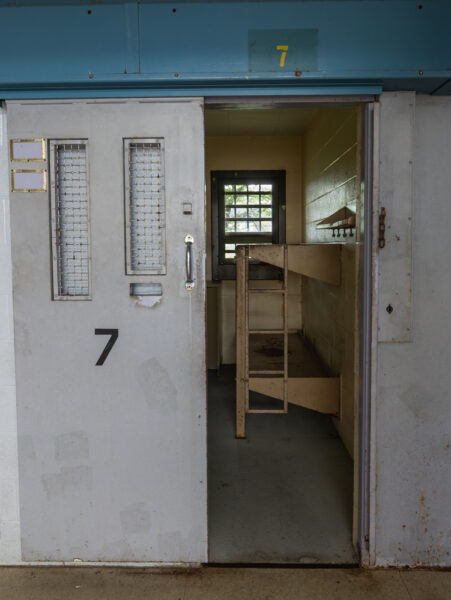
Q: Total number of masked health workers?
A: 0